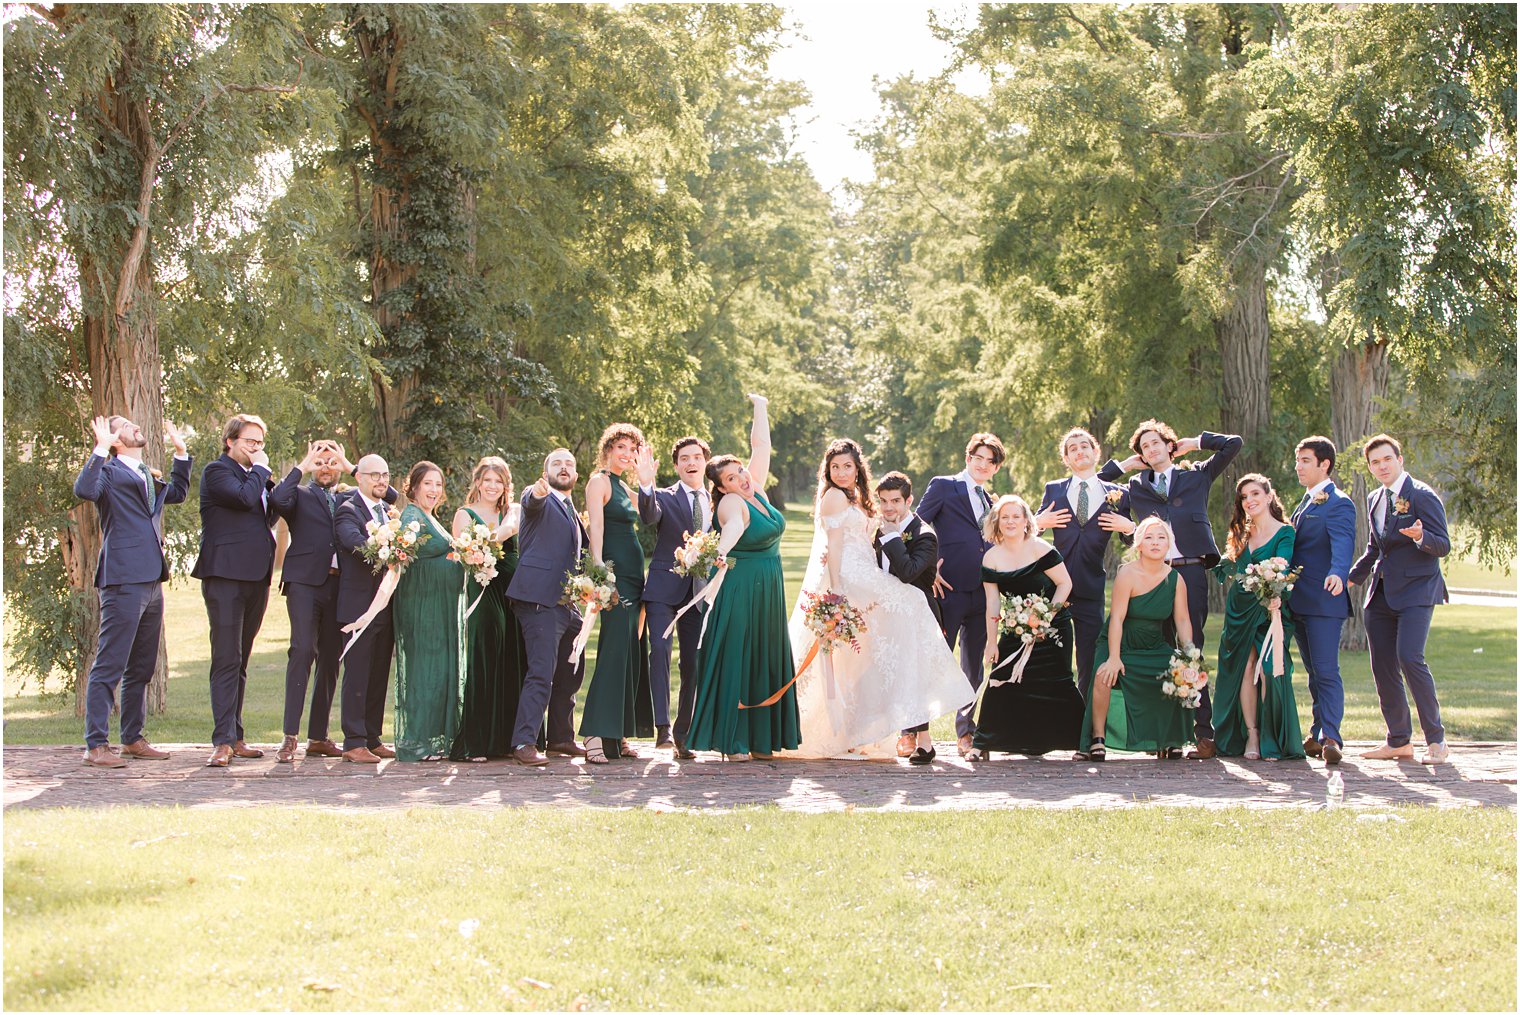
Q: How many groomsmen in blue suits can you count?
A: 11